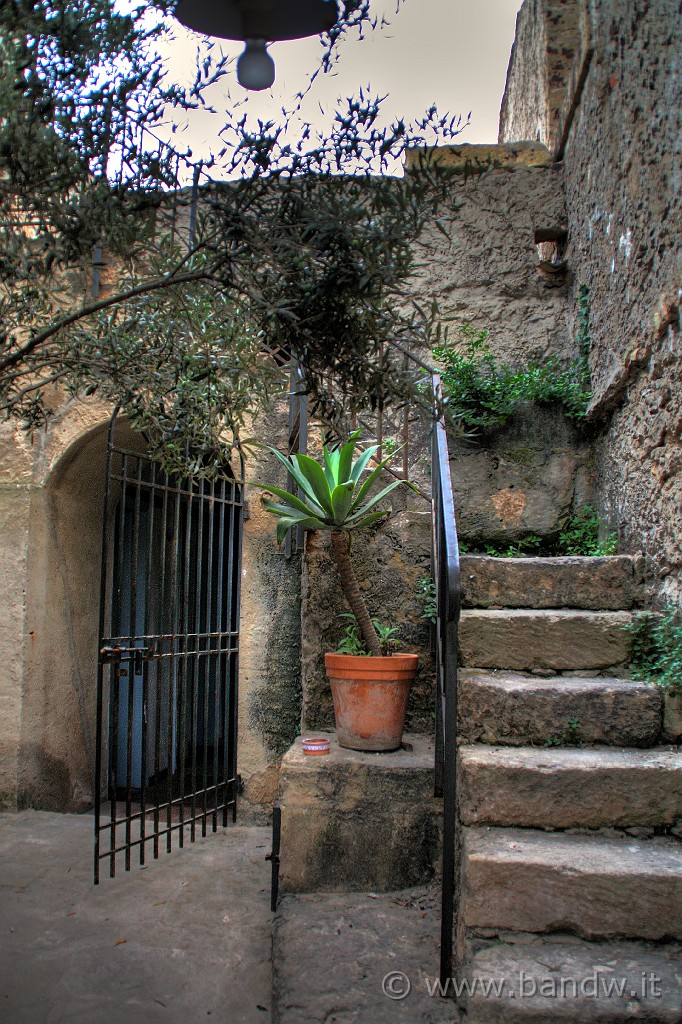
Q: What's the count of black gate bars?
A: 12